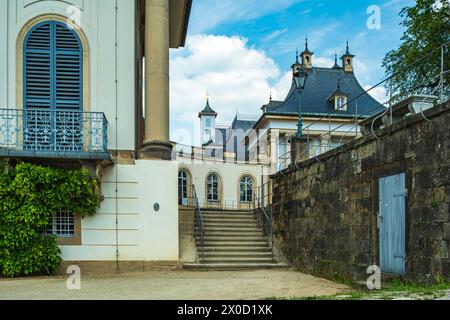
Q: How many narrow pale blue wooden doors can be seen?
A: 1